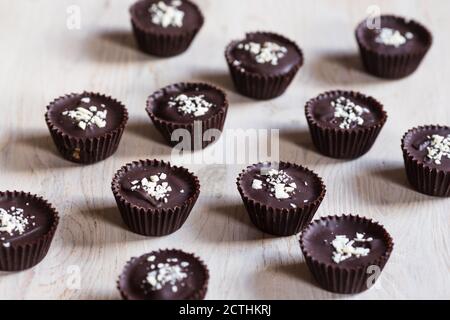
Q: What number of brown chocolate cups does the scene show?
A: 12